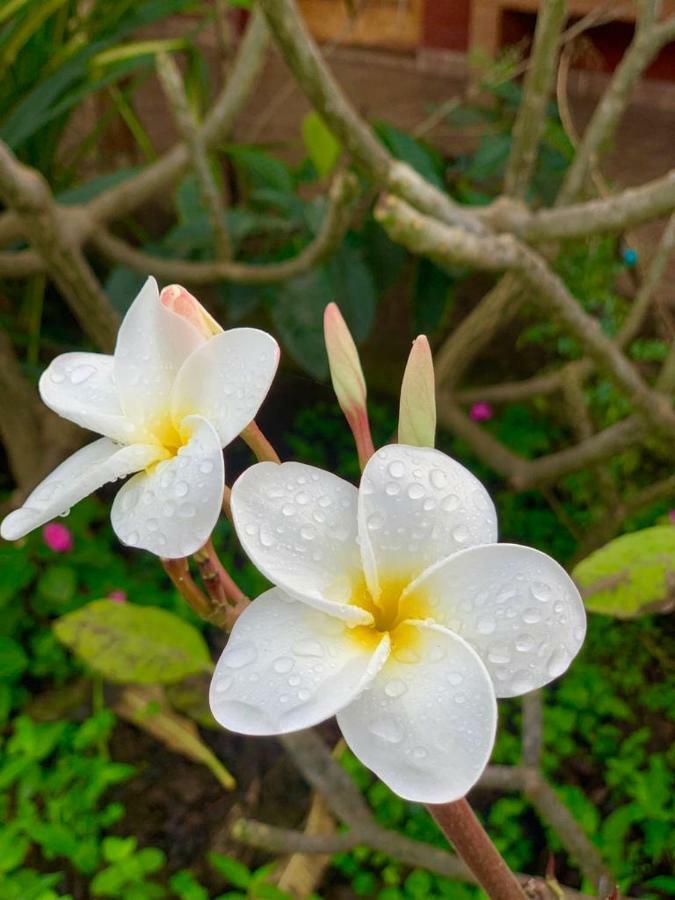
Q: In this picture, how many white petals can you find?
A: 10